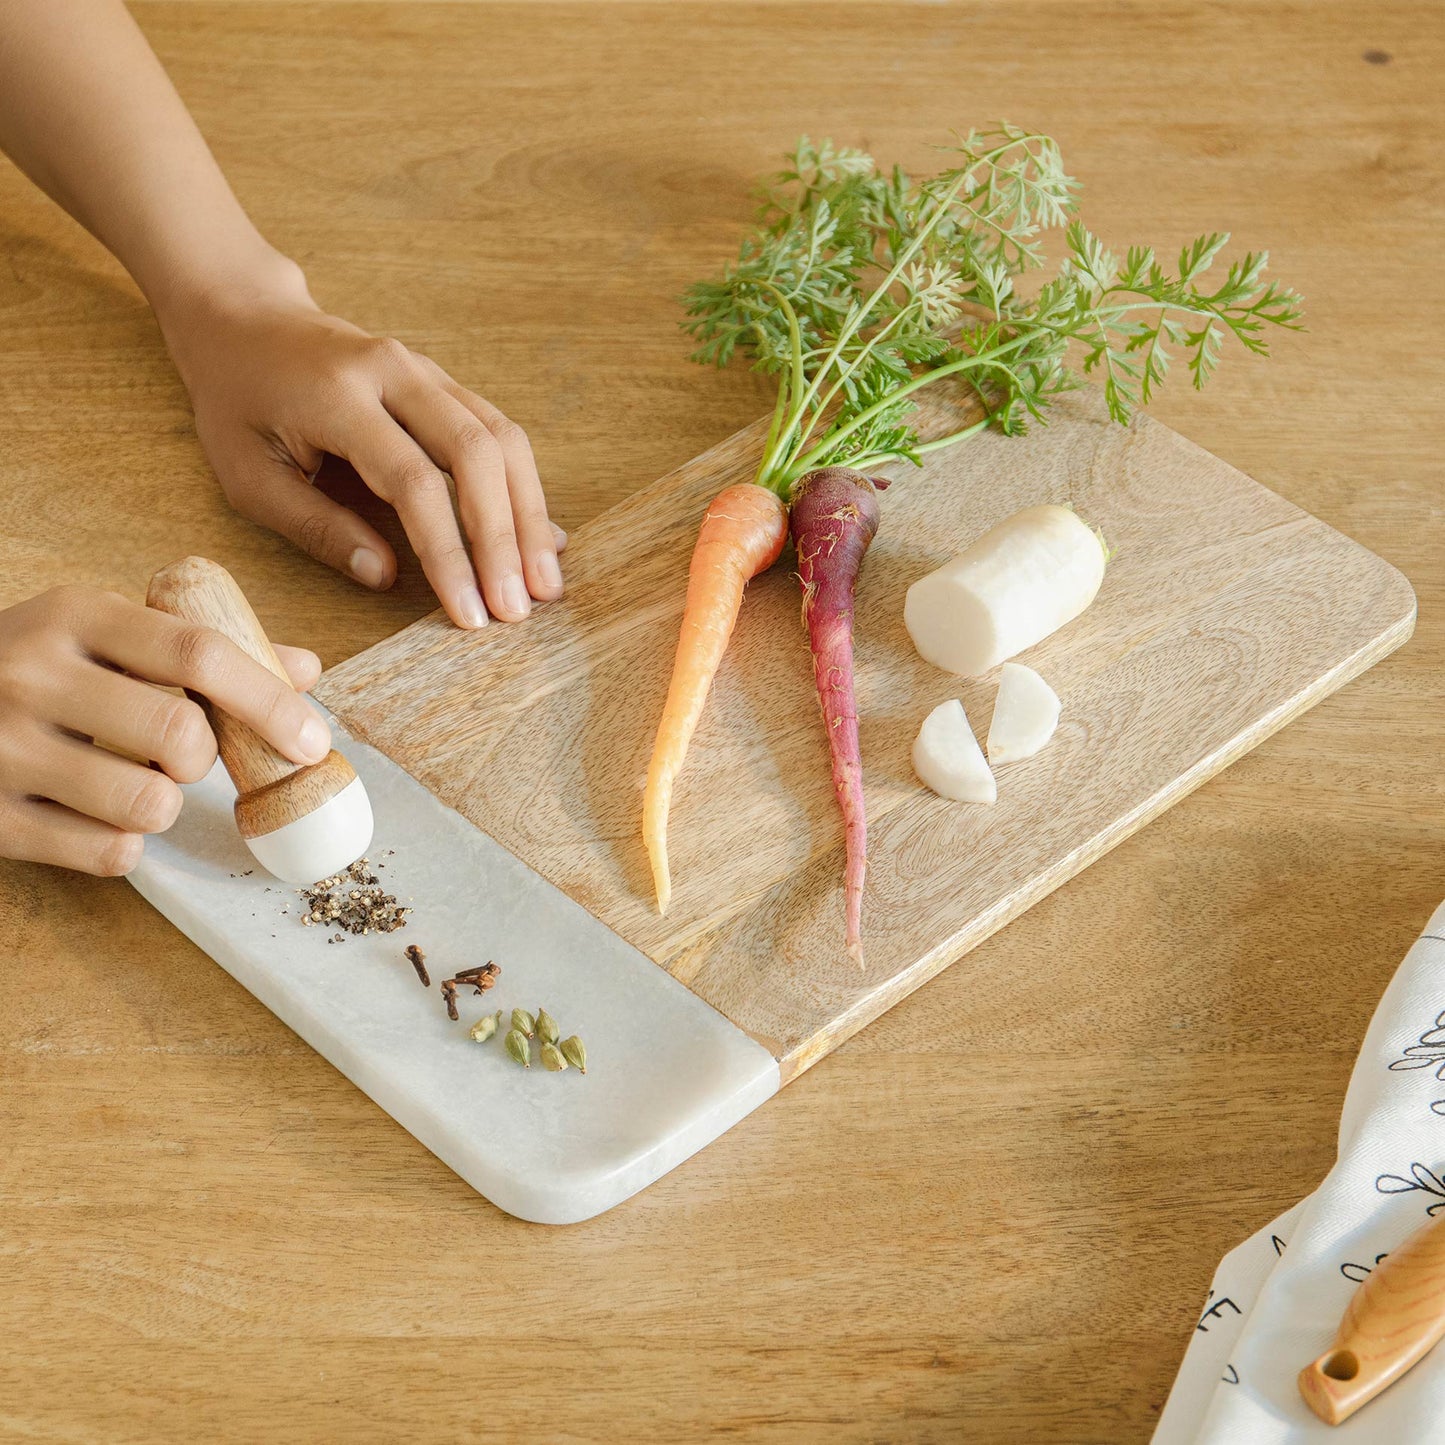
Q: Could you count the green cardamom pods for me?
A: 6